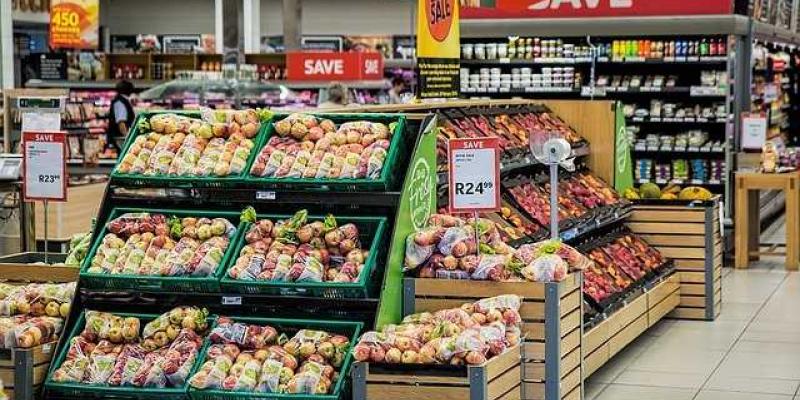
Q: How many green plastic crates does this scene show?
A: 6